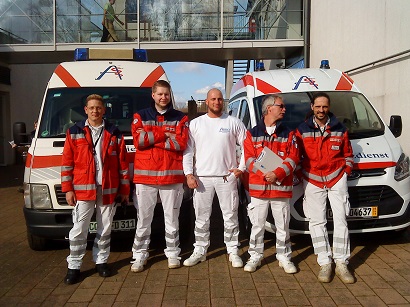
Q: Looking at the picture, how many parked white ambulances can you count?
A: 2